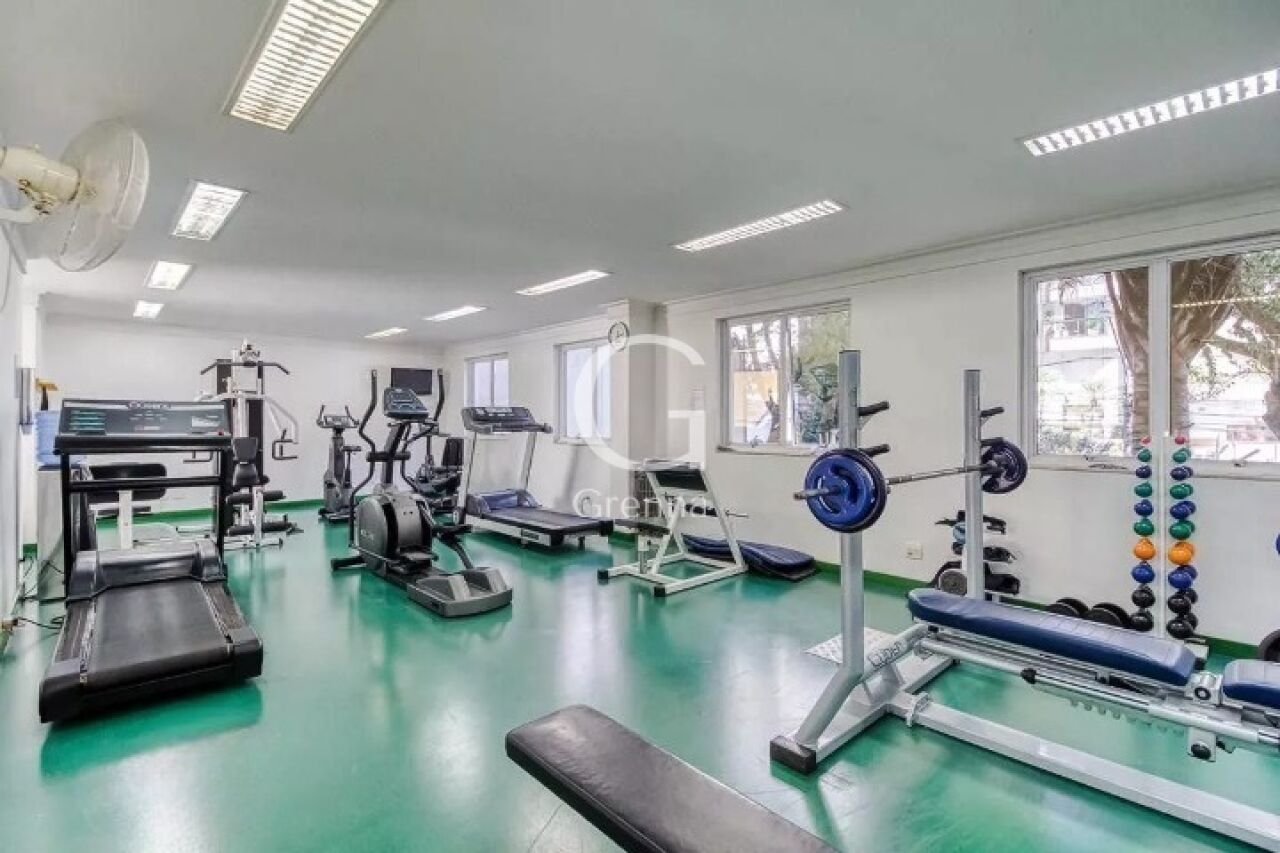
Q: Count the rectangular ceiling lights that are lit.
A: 9